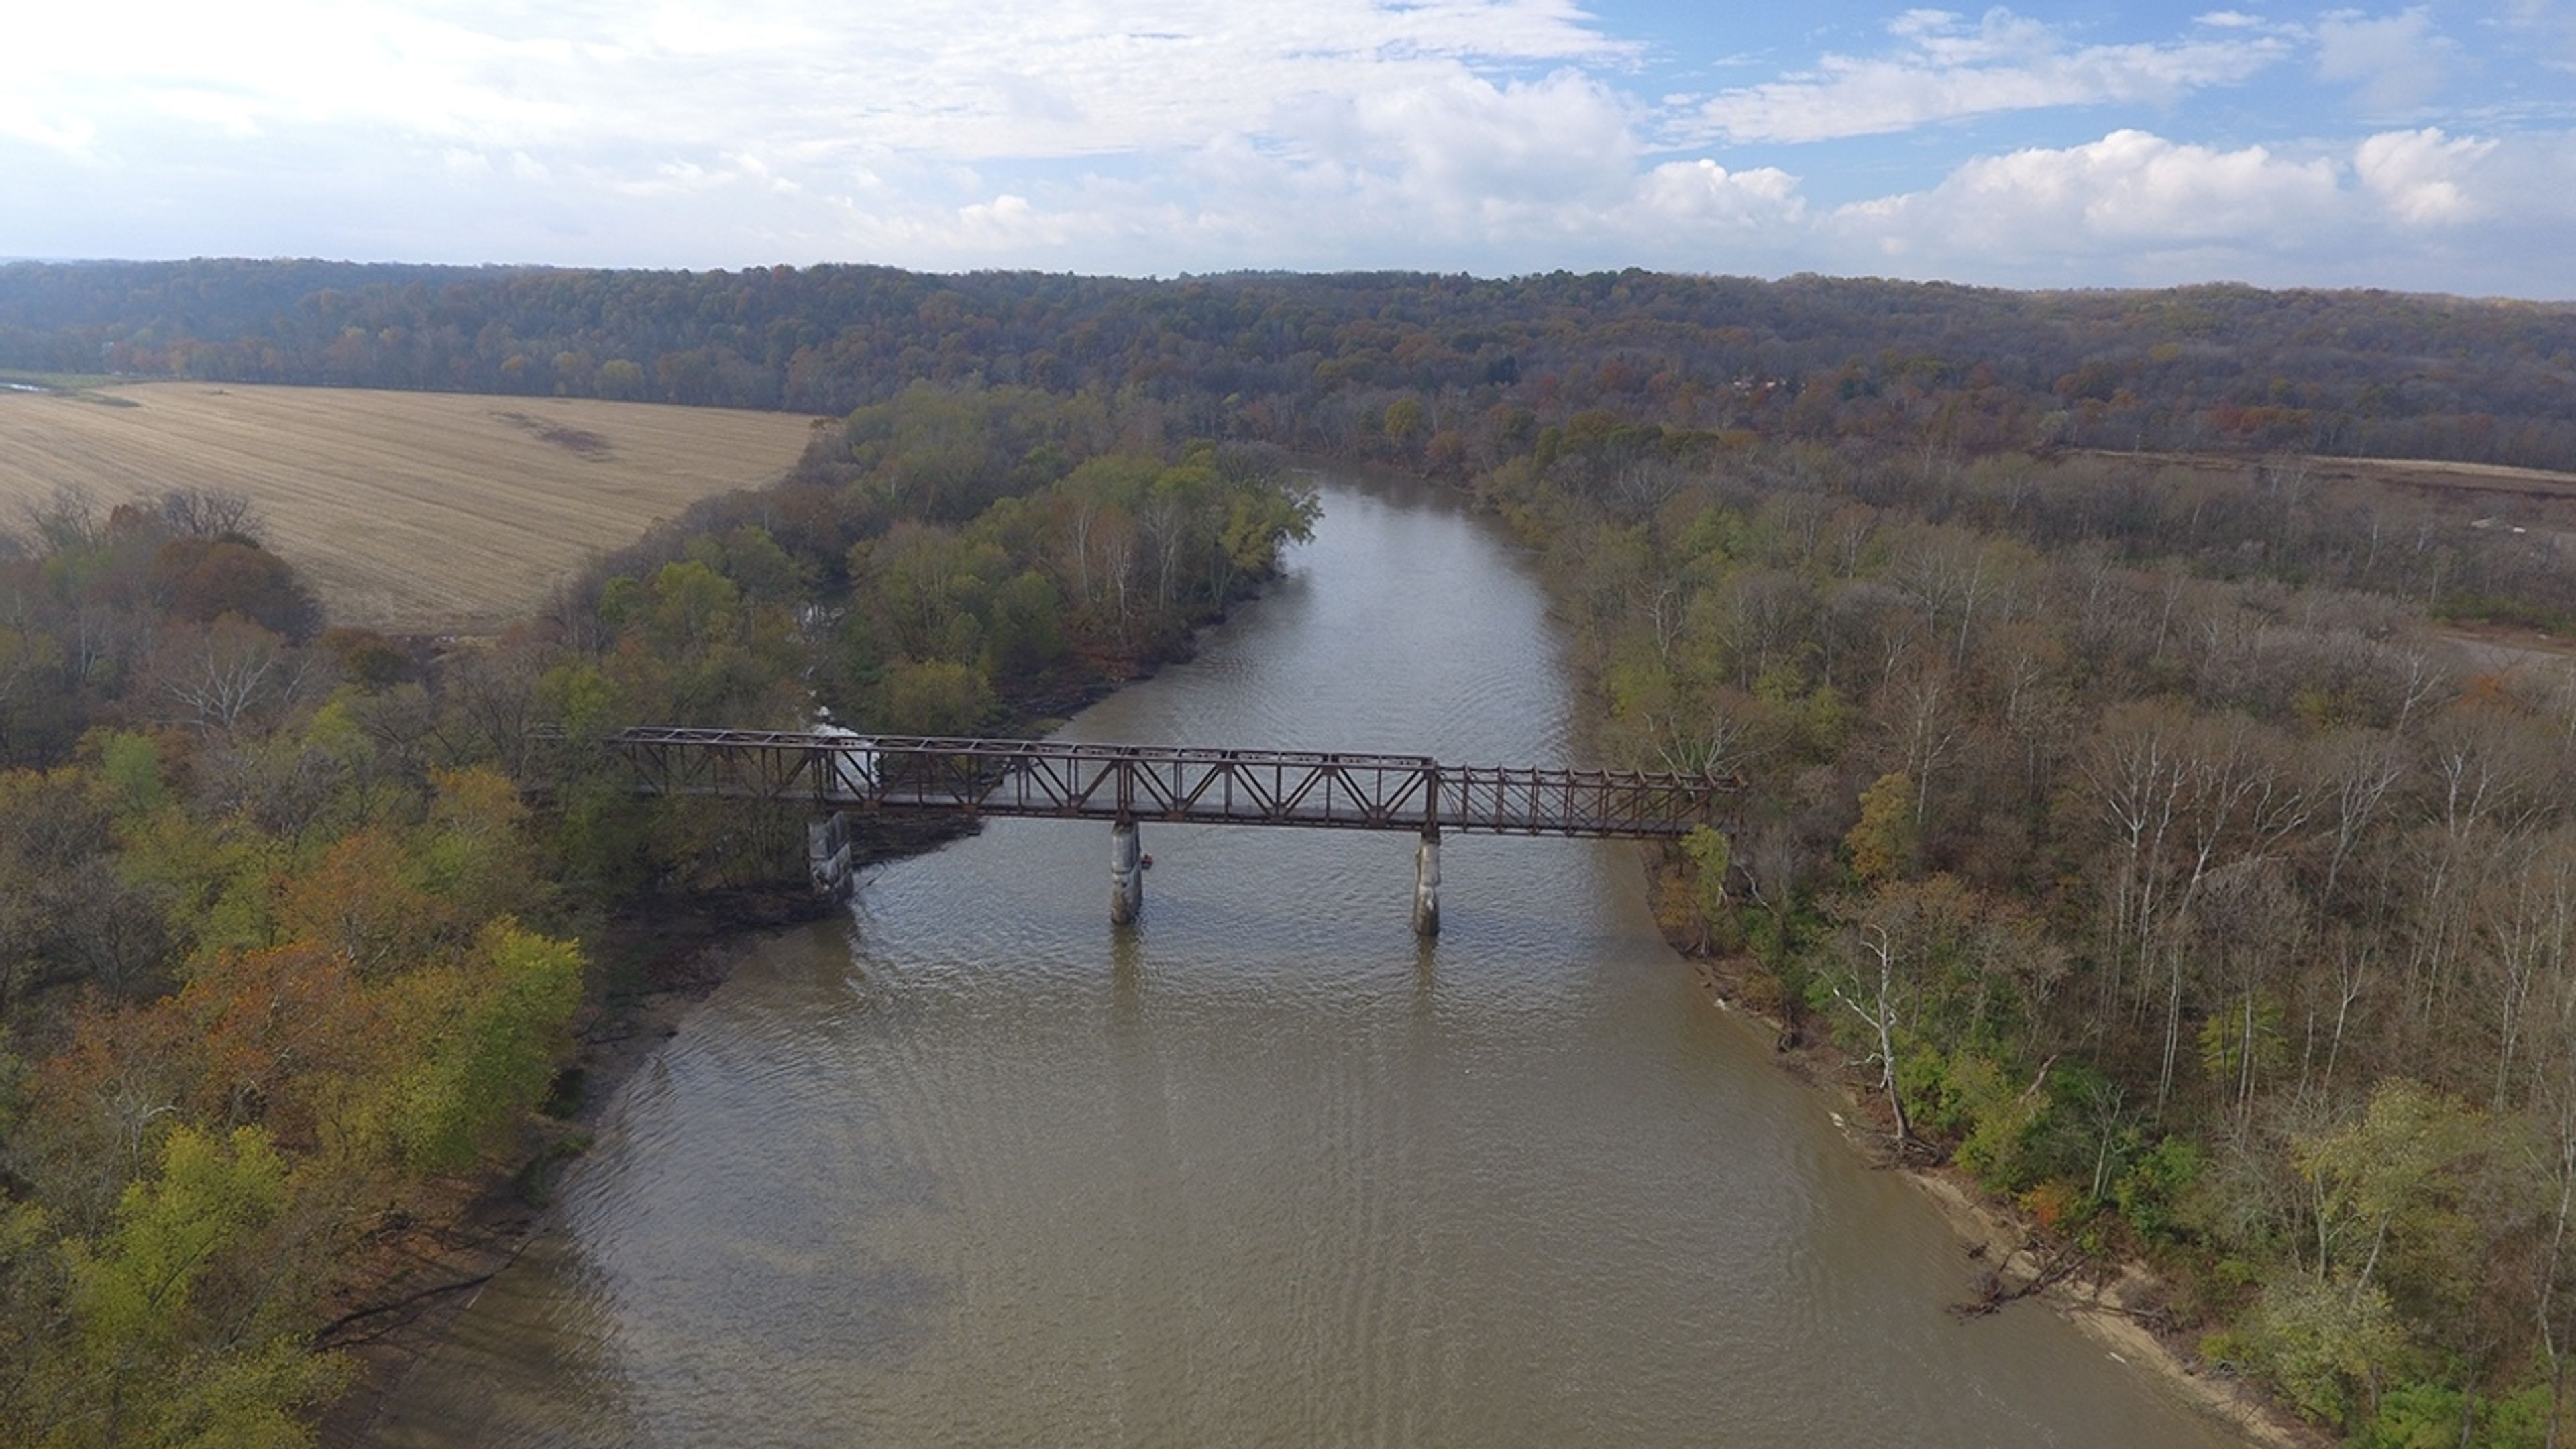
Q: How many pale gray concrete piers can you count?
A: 3